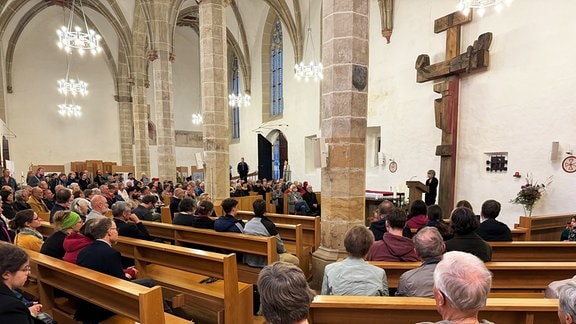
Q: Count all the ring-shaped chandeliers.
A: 7